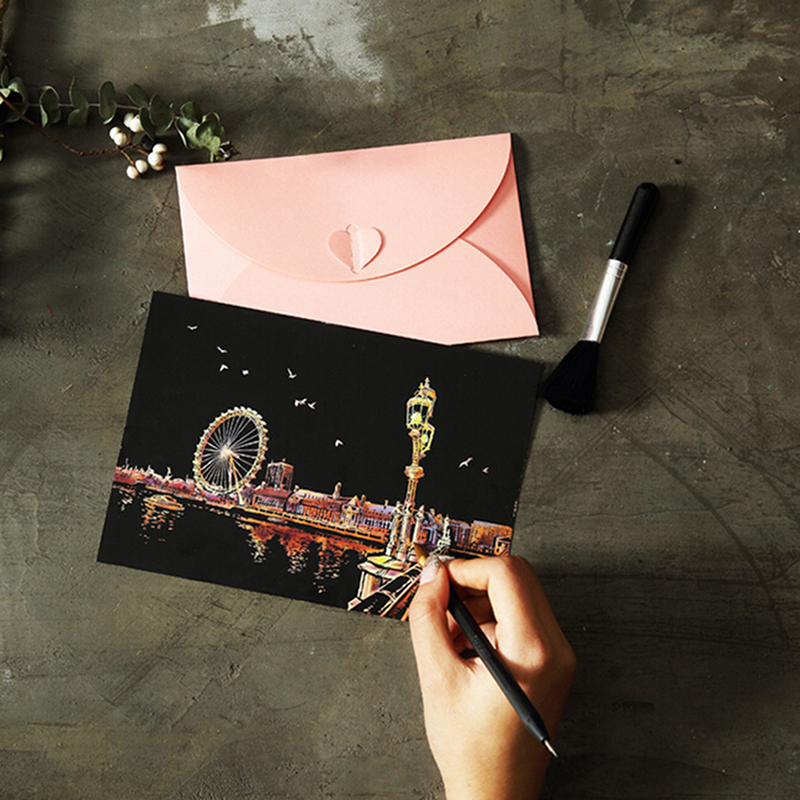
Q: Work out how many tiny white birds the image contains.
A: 10